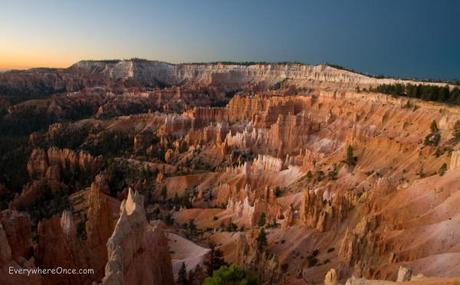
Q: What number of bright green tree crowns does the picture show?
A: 1